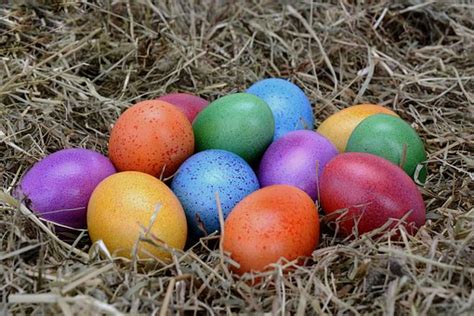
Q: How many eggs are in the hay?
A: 12